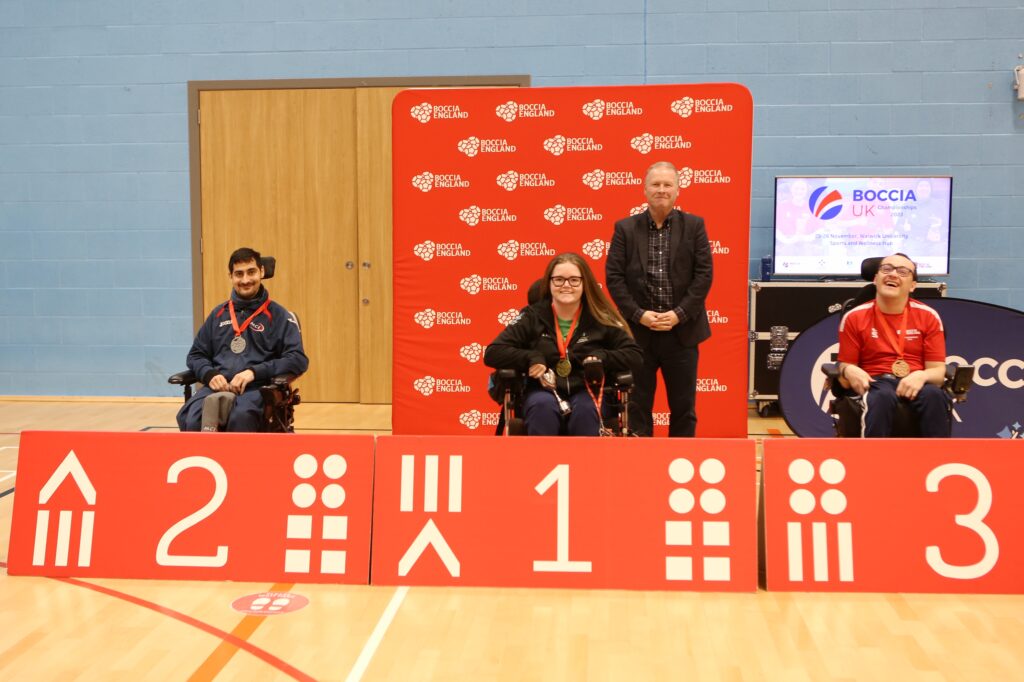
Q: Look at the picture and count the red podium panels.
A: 3